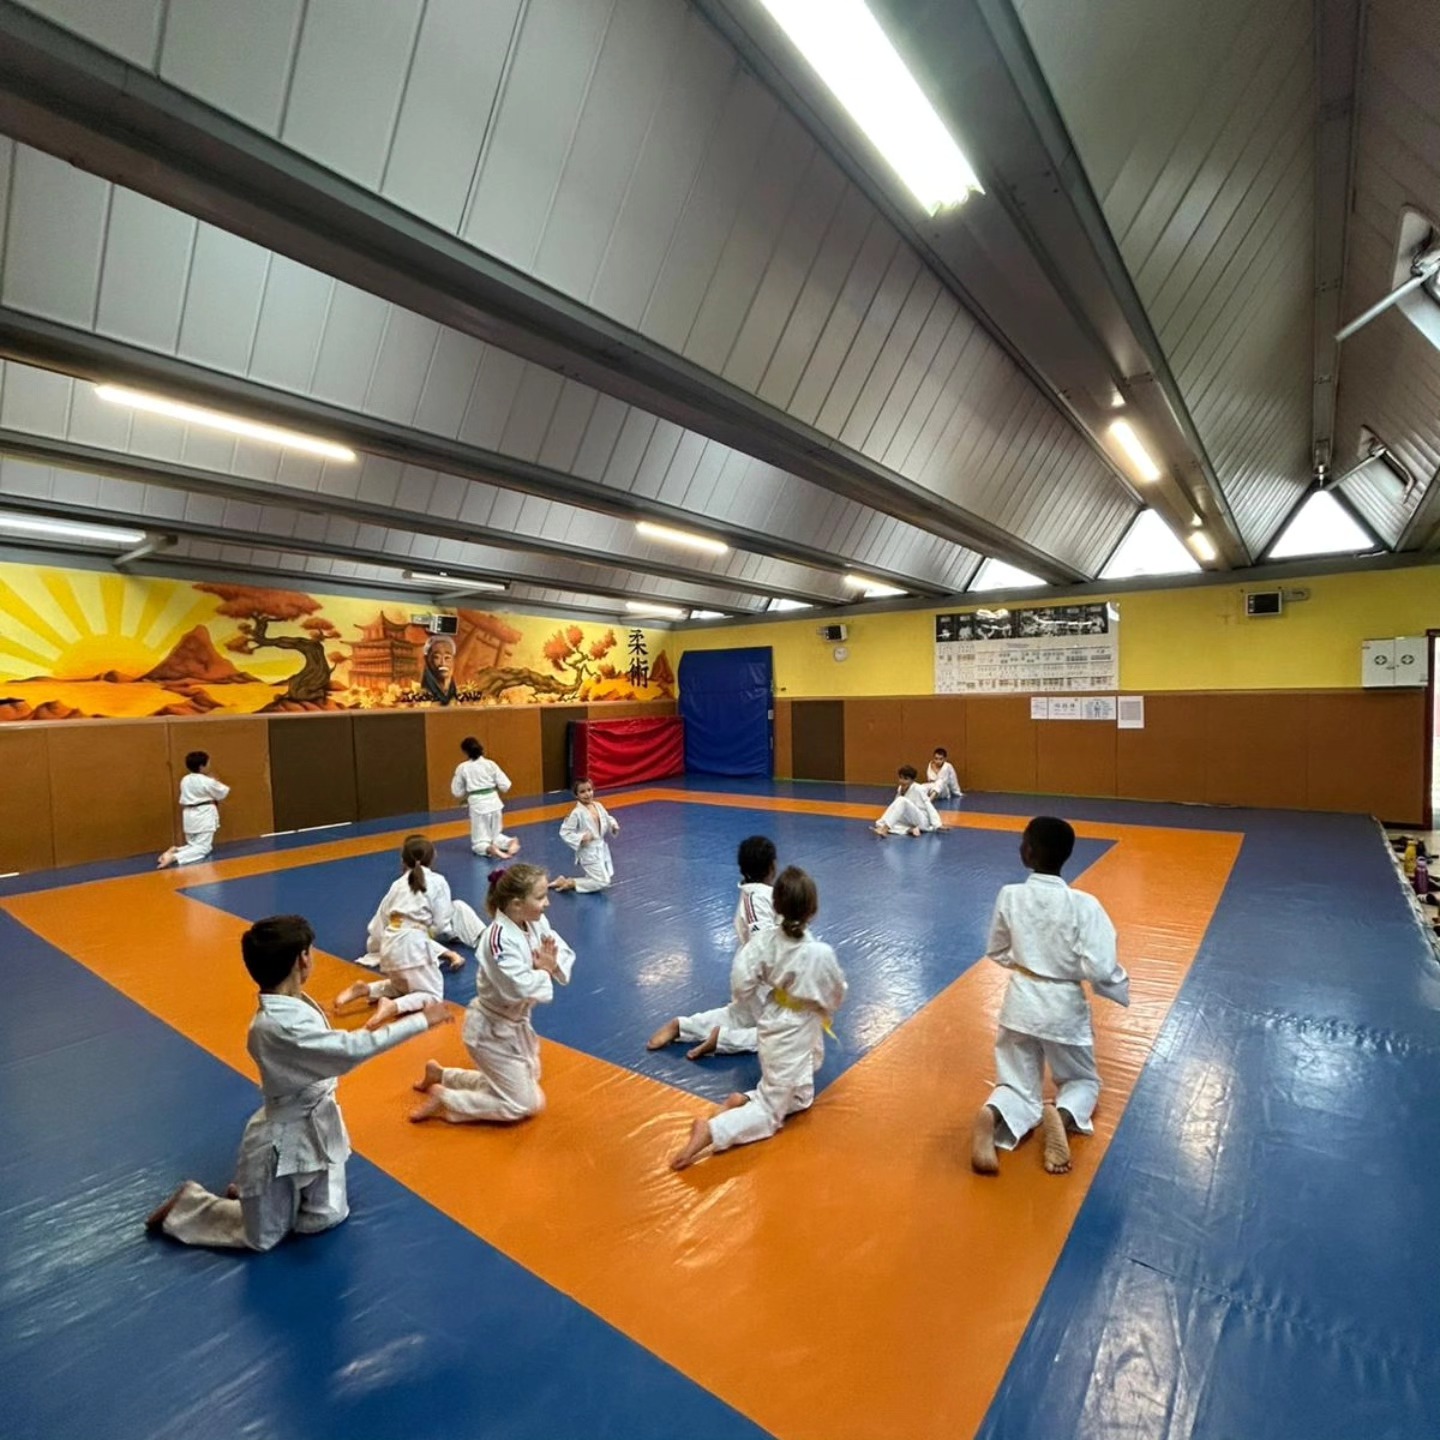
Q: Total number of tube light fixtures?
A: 9